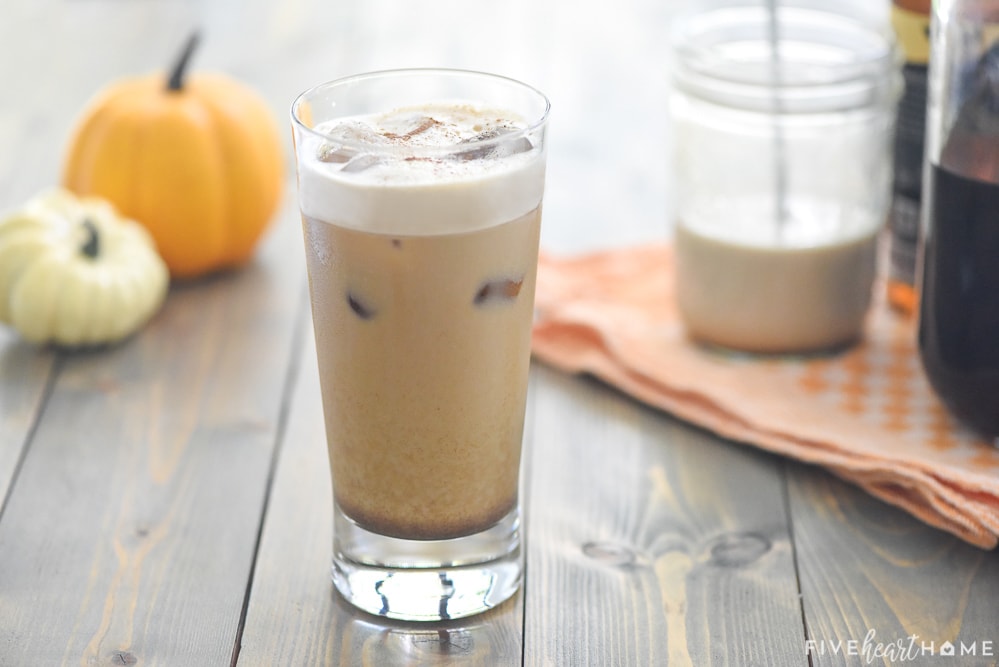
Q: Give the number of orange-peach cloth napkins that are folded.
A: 1